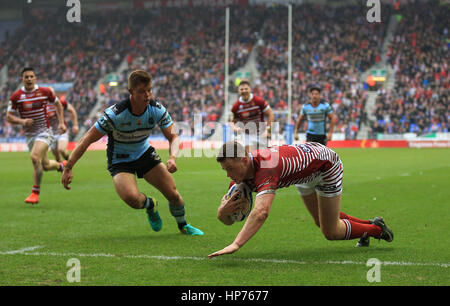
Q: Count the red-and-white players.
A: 4